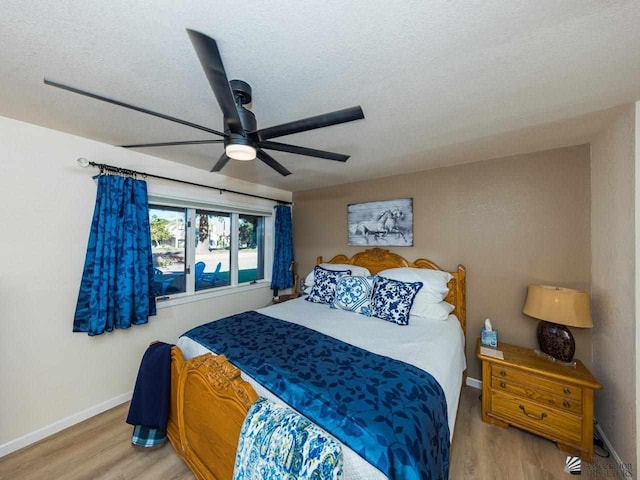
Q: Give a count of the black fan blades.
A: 7